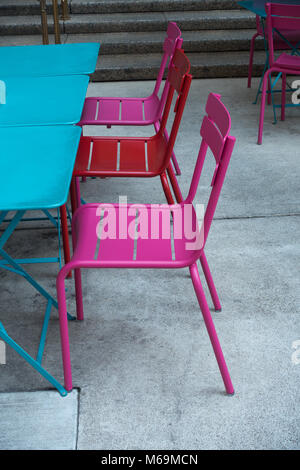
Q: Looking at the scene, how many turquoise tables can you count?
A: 4